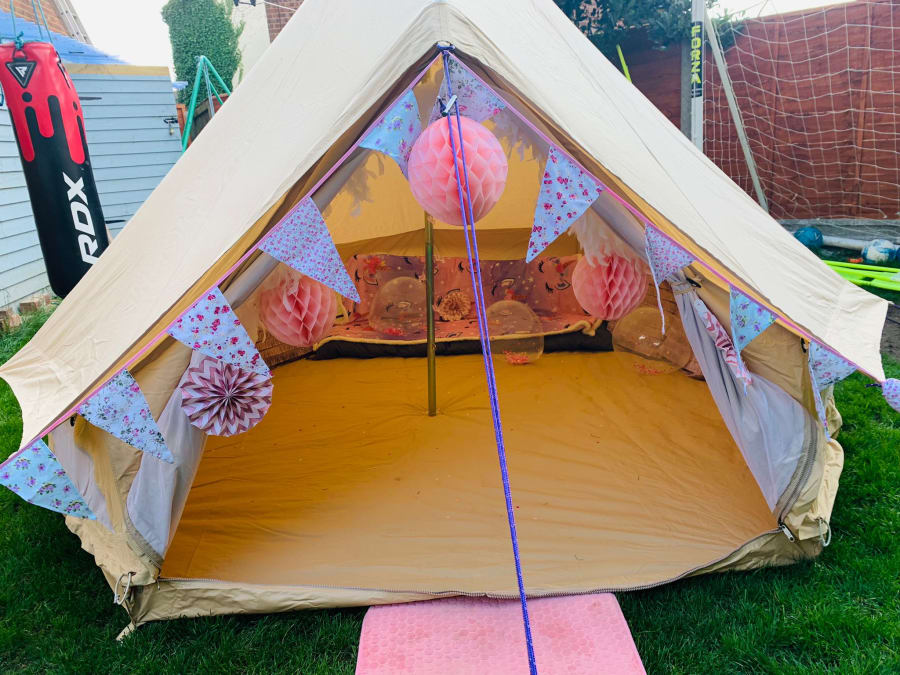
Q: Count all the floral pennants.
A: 11